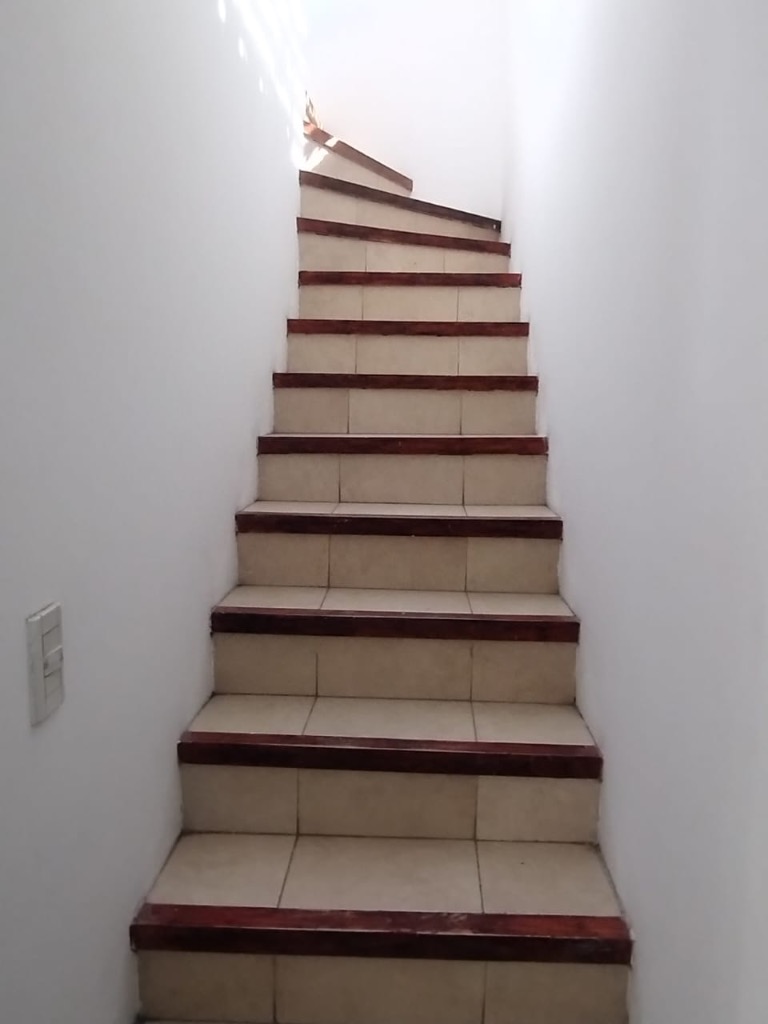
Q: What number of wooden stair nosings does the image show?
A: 11